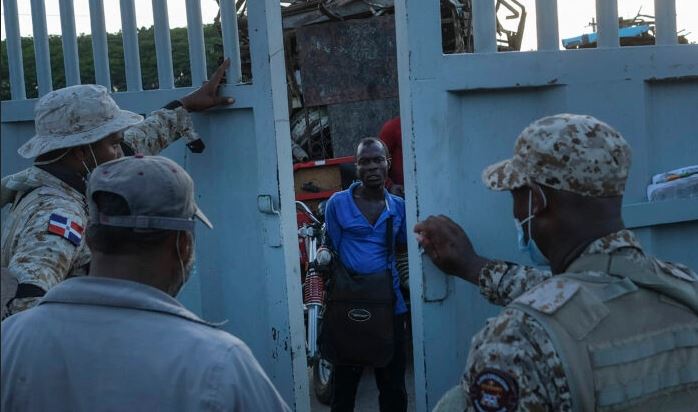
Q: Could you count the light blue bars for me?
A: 12